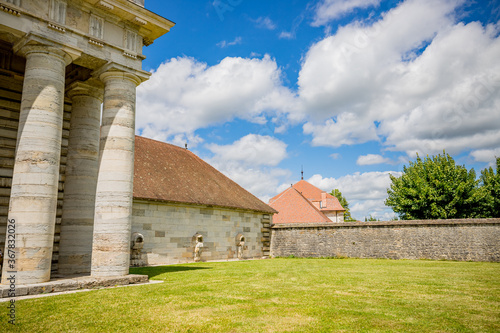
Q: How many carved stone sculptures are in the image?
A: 3